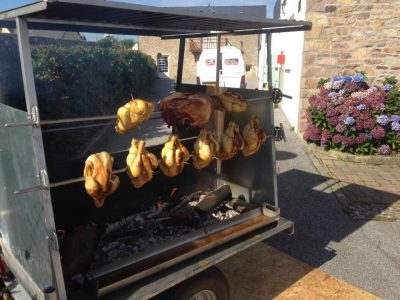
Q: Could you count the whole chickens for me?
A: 8